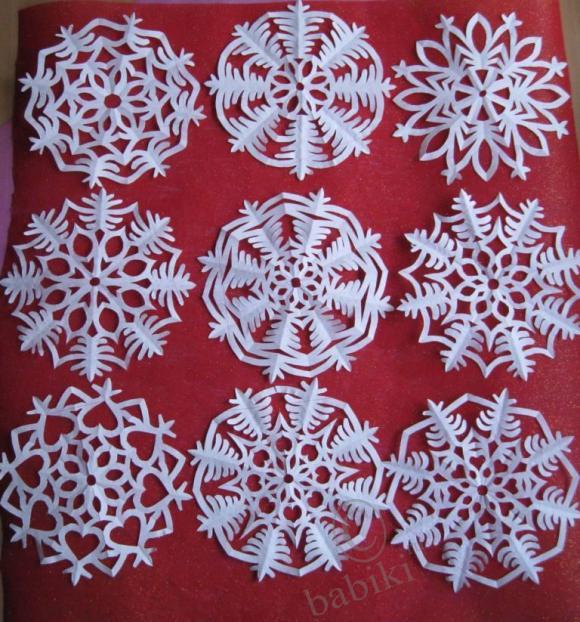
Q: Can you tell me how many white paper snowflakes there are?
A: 9